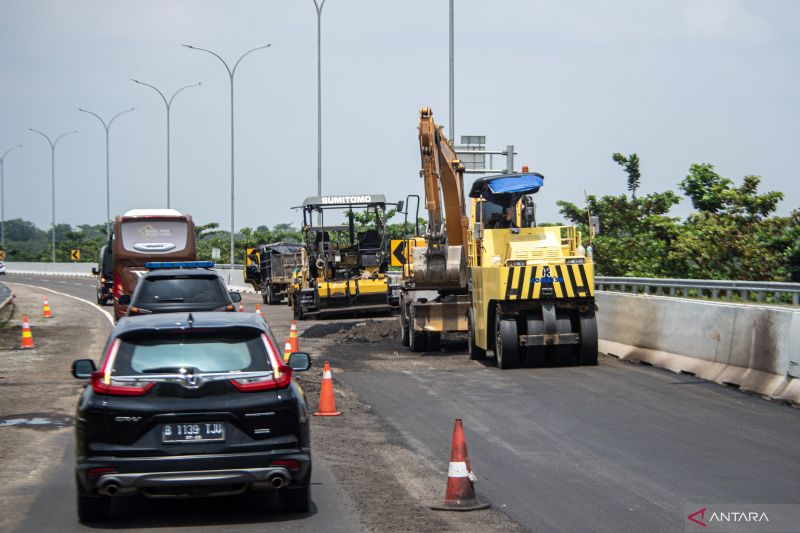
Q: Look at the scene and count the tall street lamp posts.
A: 7